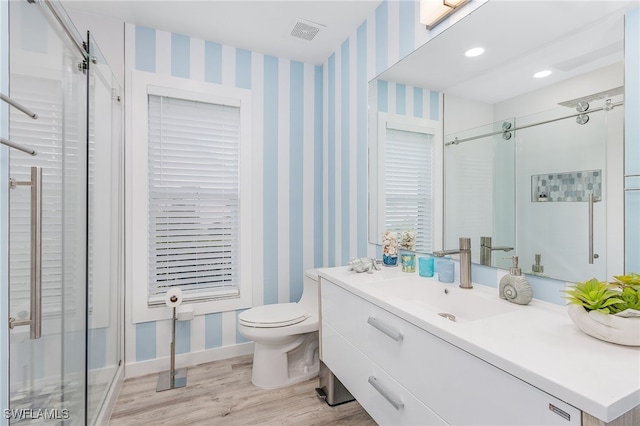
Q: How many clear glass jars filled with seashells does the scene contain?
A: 1